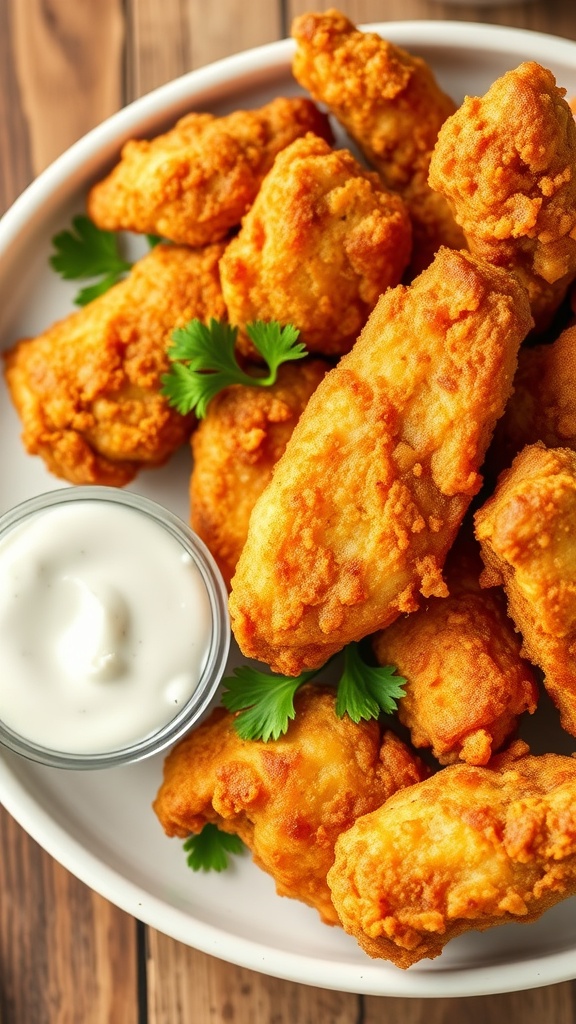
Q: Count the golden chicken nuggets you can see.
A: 12